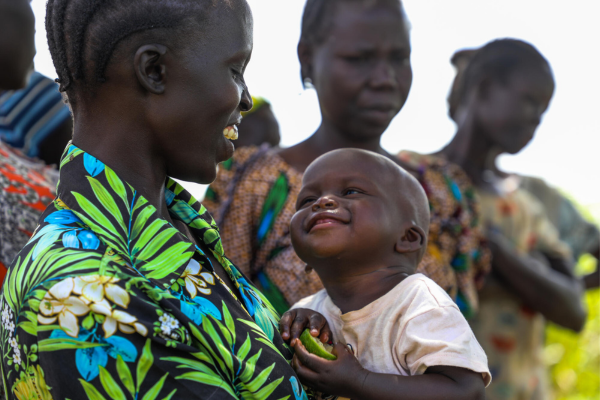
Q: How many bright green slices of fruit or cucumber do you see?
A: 1